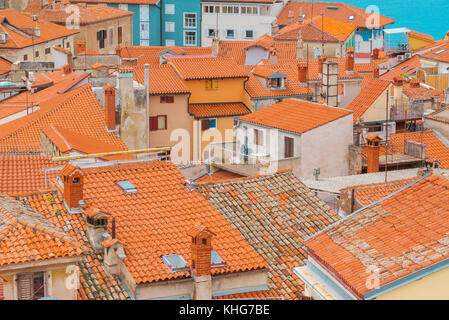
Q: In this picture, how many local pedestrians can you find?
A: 0